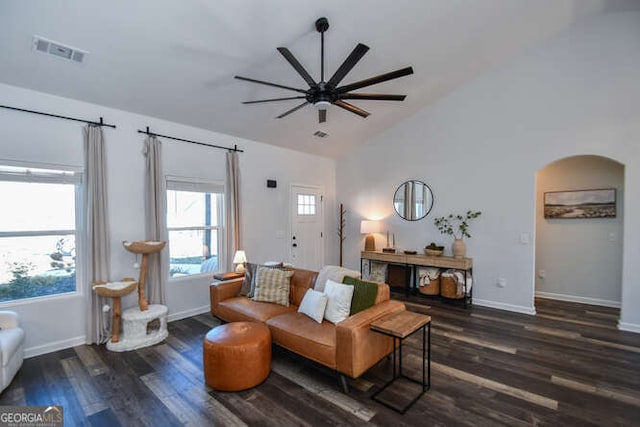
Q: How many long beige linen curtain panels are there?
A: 3